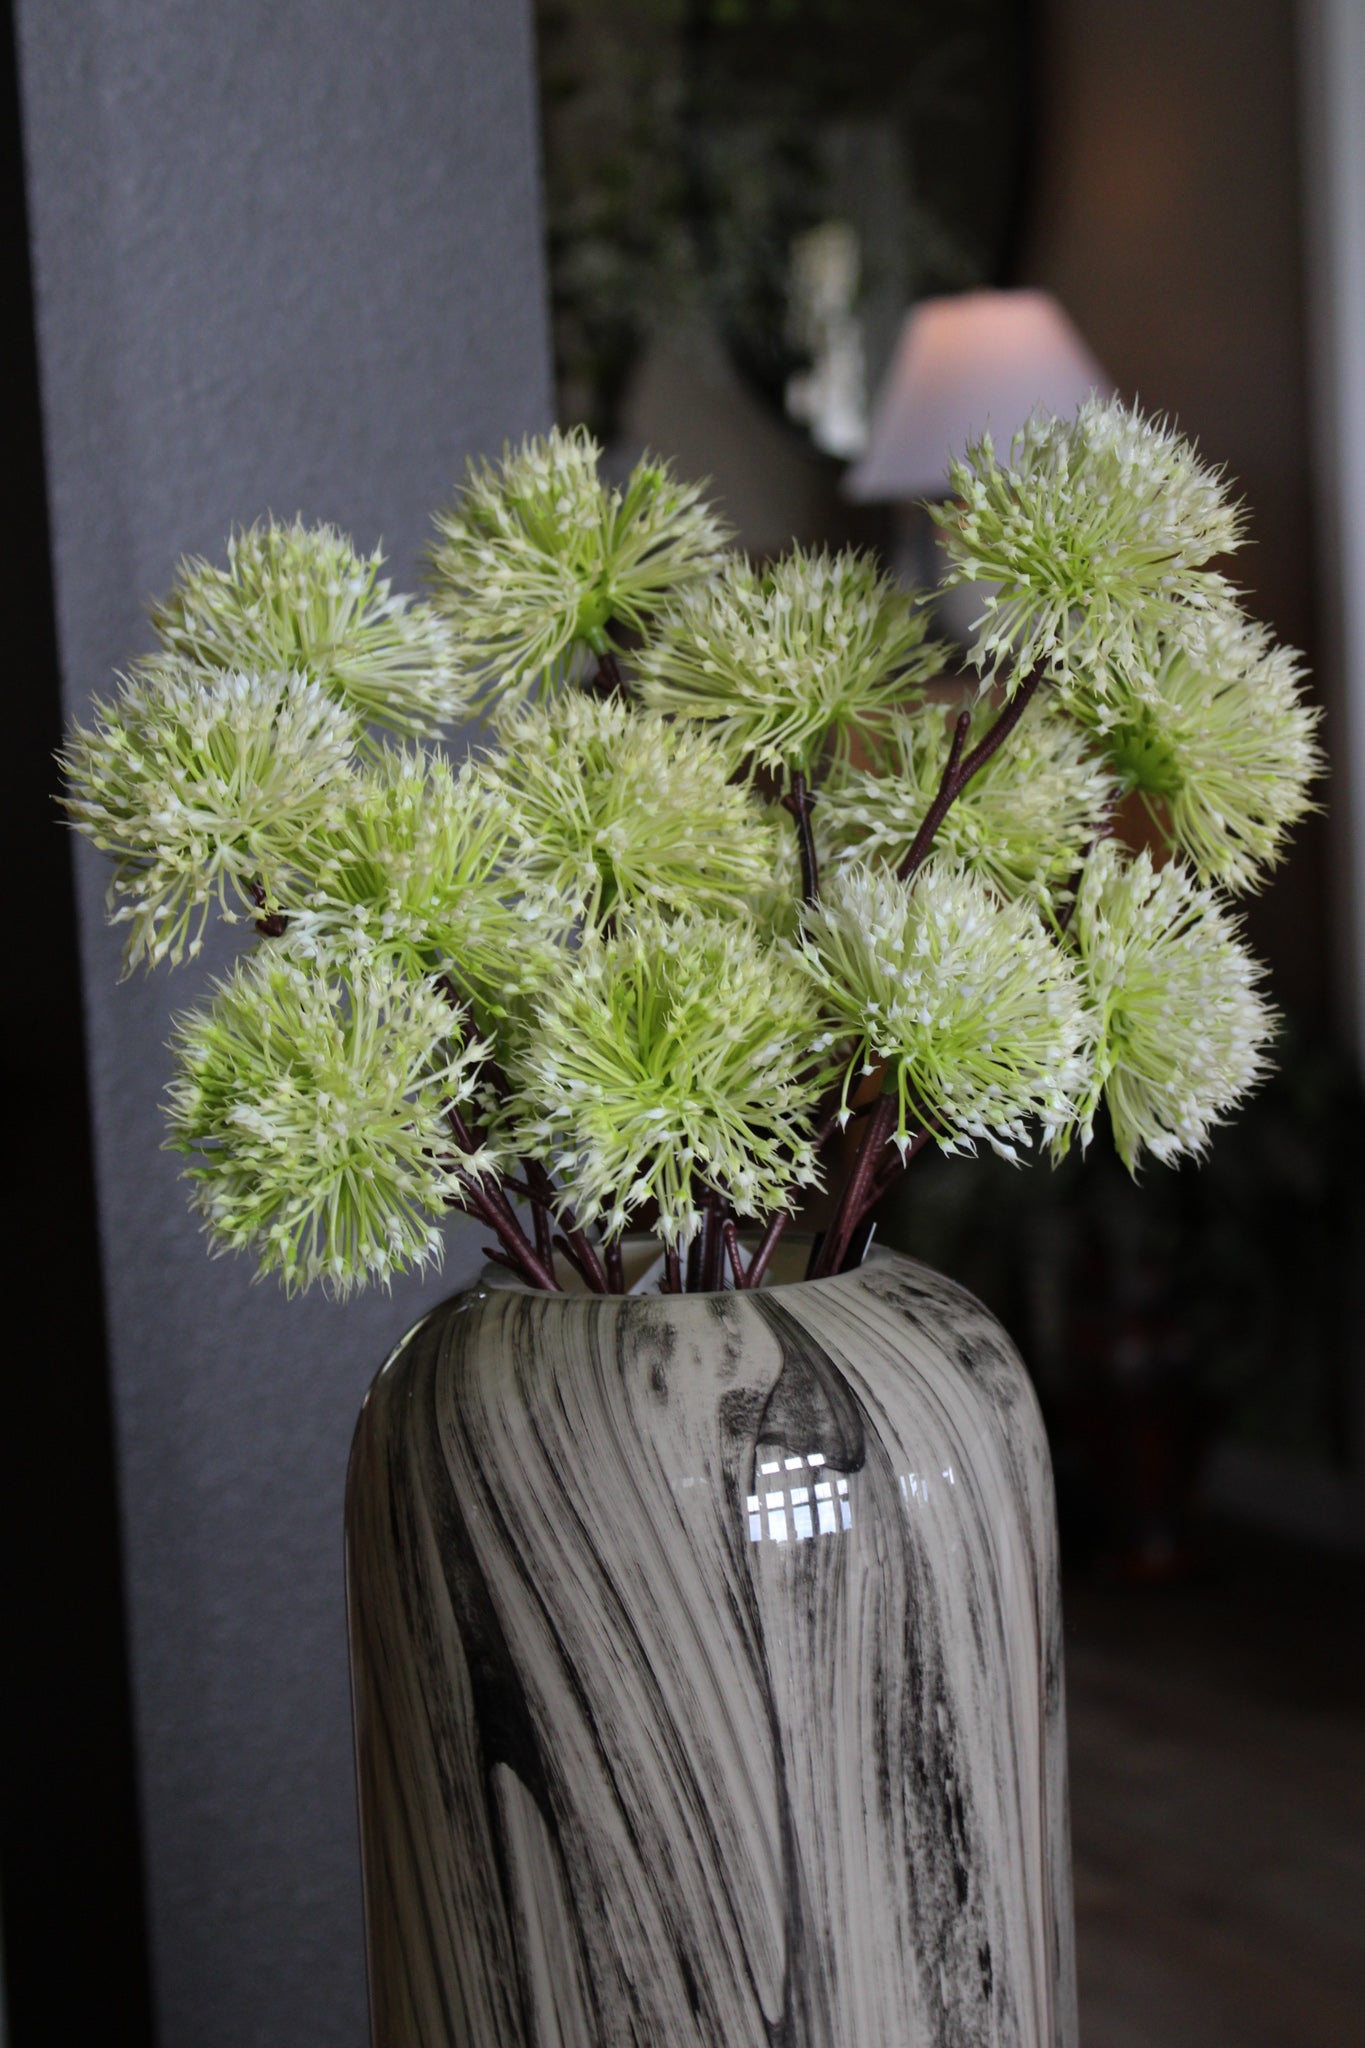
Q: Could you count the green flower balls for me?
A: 13